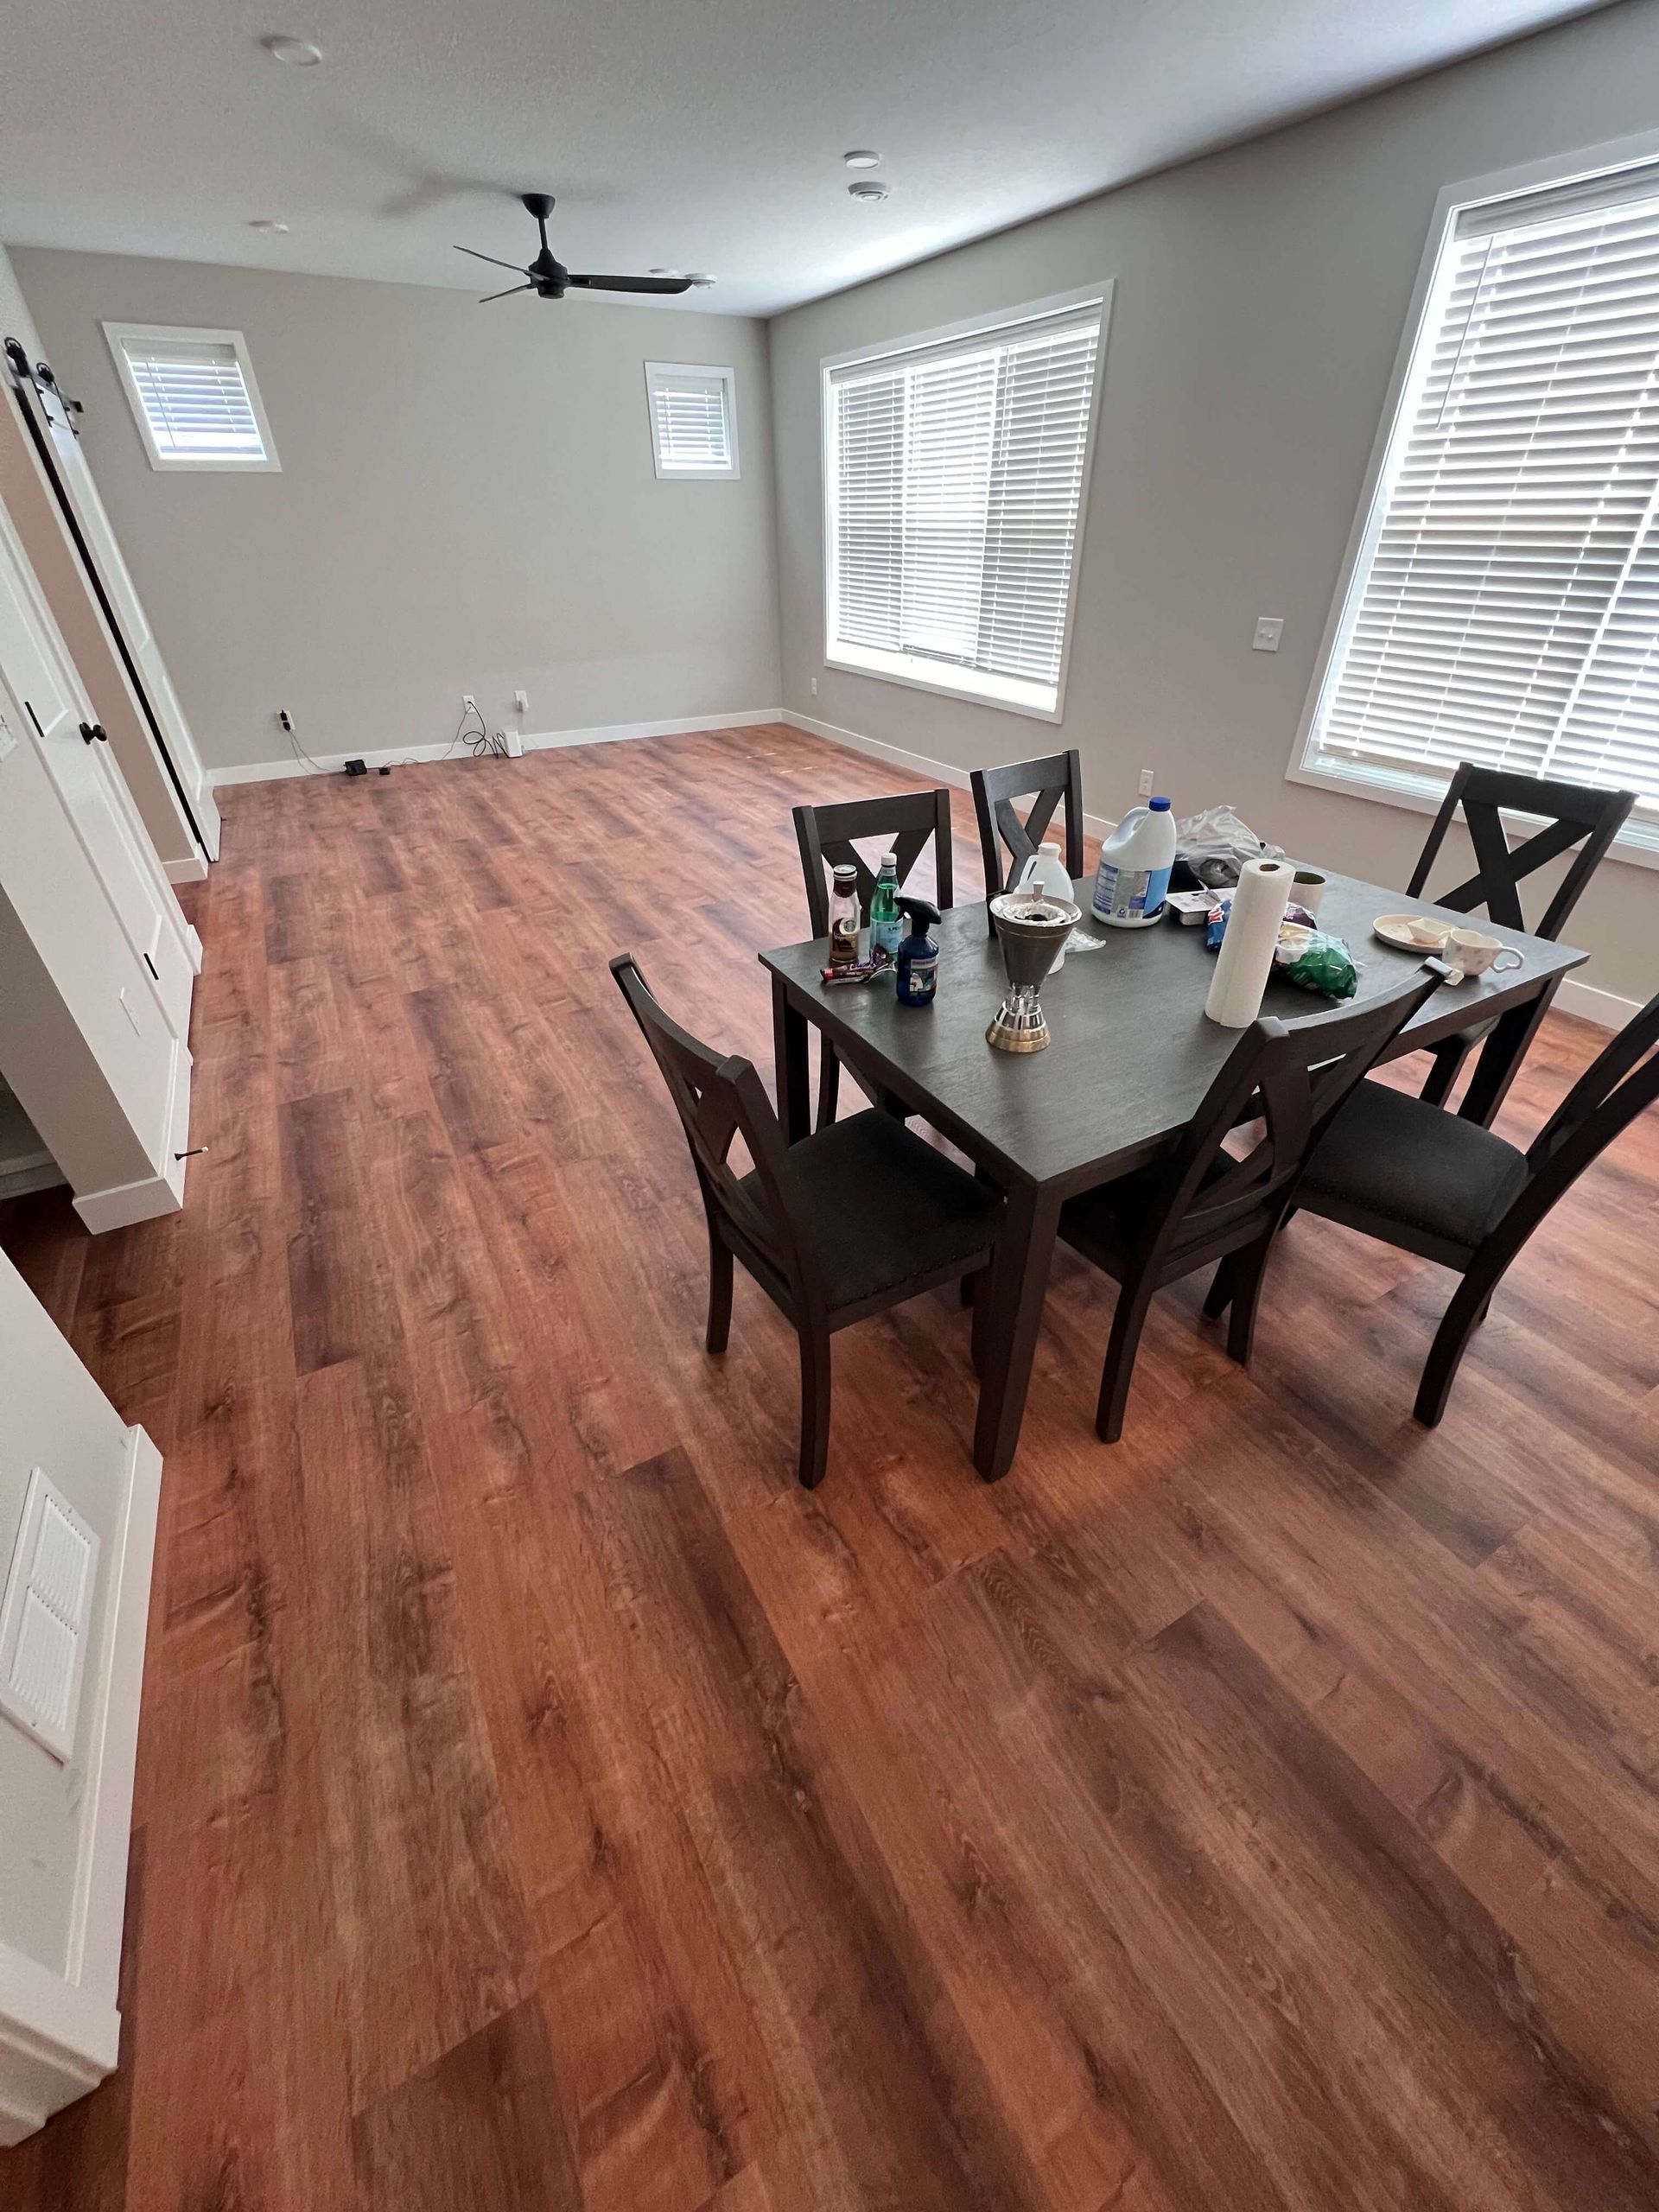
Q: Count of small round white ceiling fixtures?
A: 6